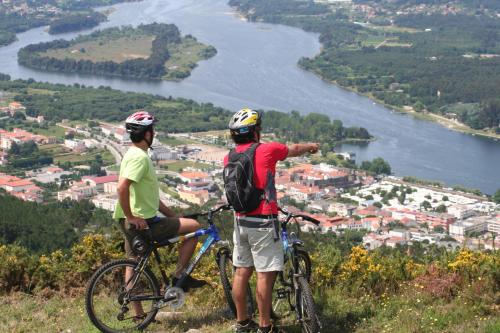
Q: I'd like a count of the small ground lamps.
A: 0